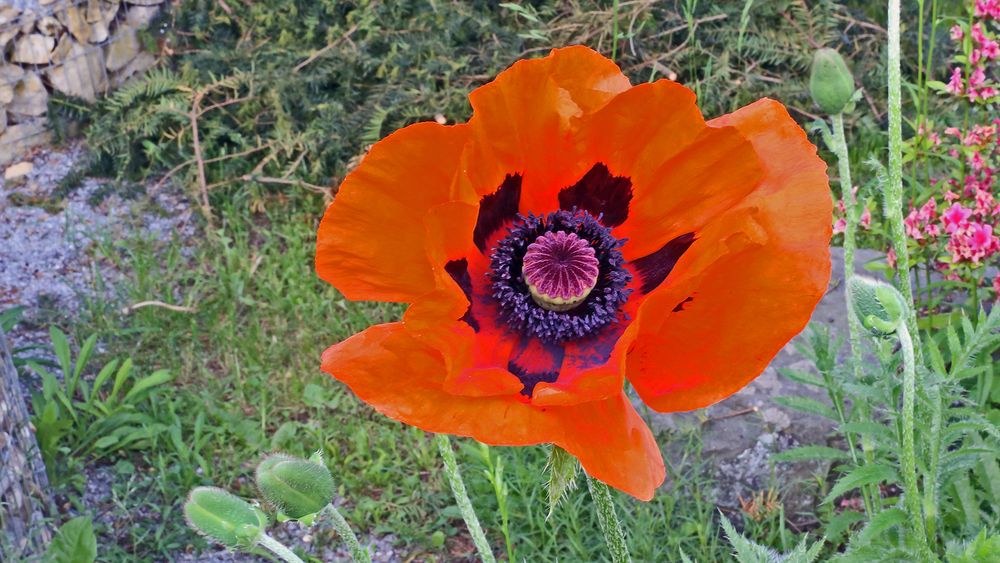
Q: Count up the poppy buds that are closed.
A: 4